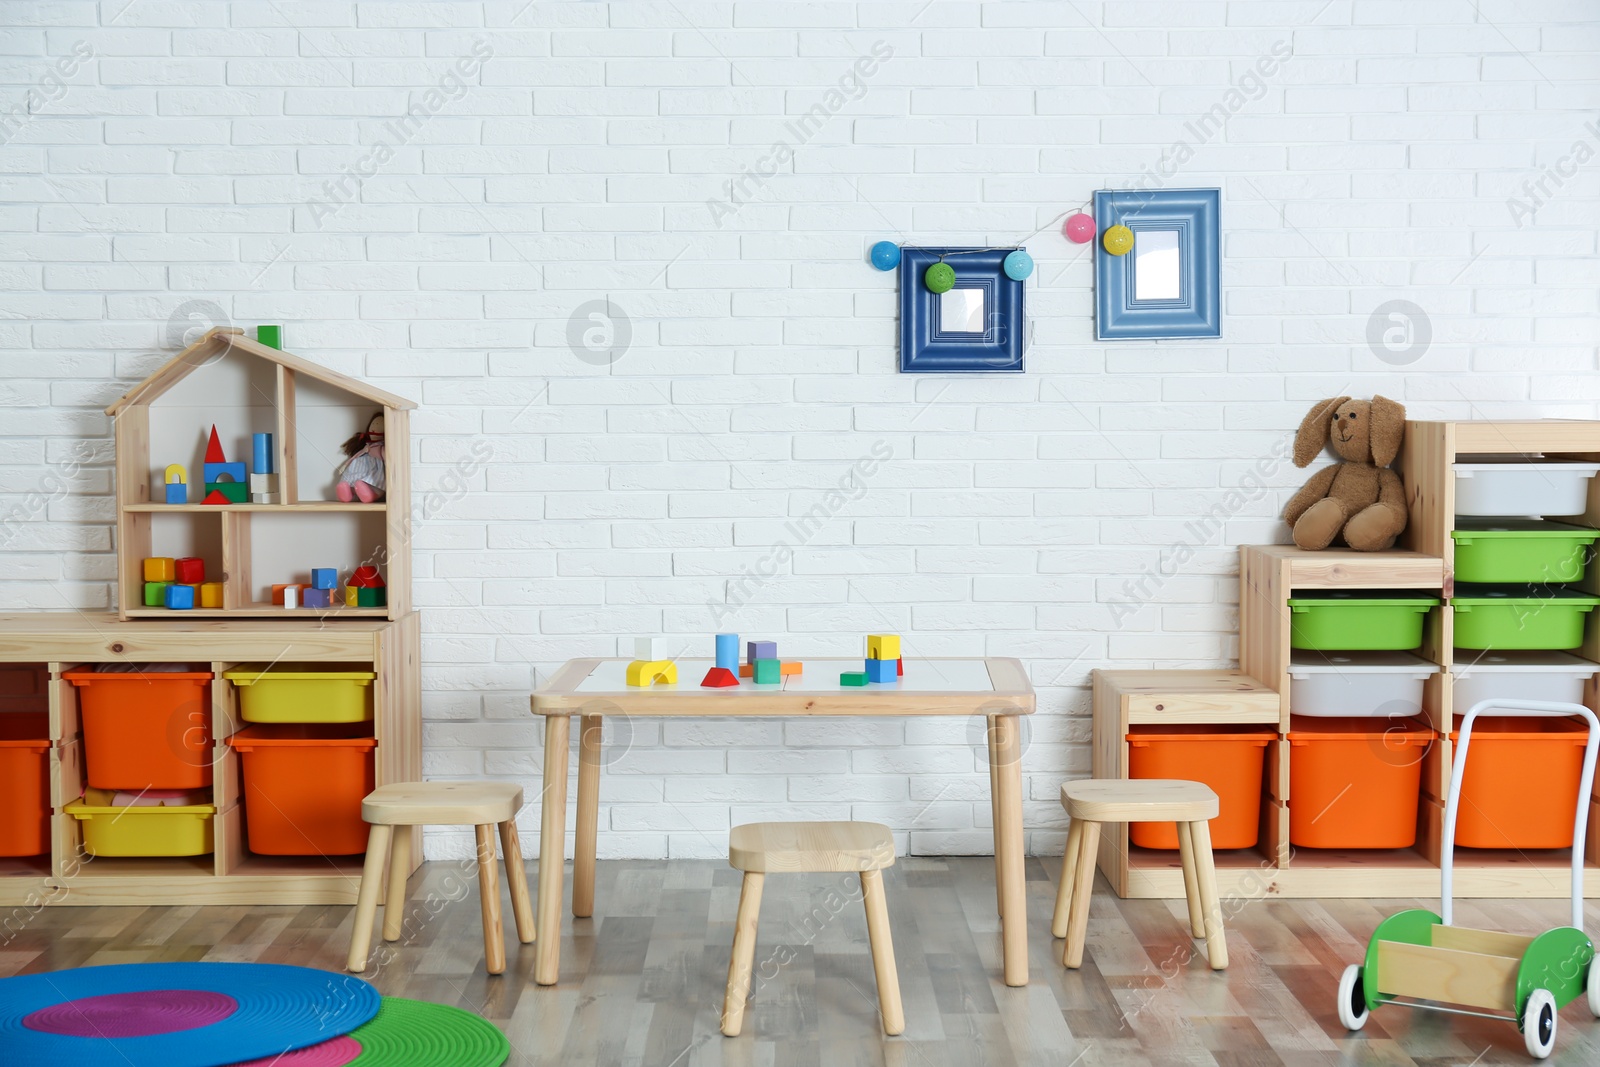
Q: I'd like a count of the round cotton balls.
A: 5